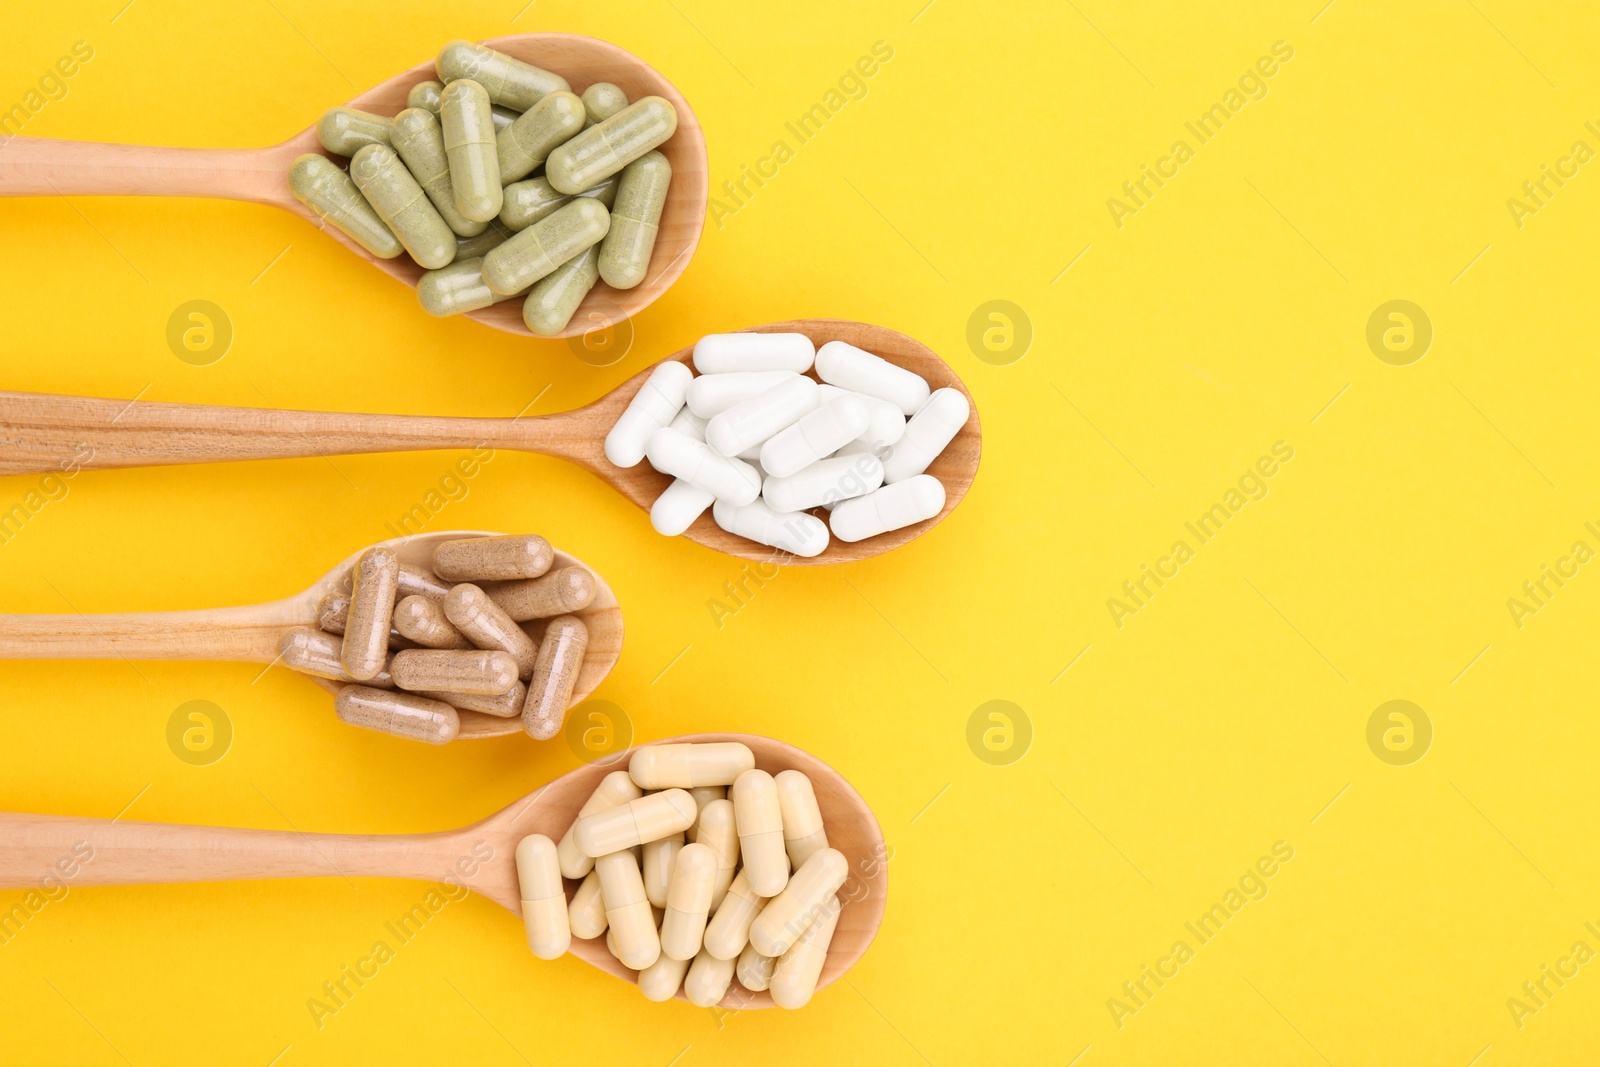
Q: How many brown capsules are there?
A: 12